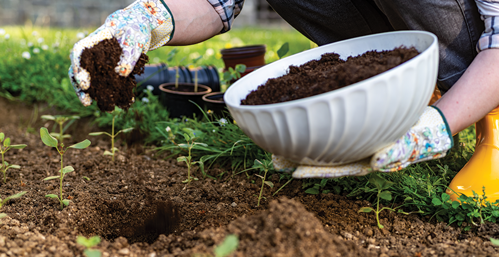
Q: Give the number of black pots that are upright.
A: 2